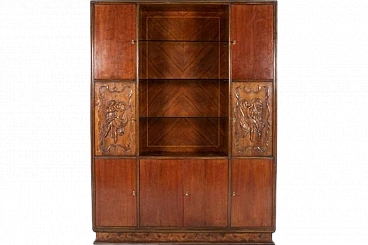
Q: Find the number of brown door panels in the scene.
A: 8